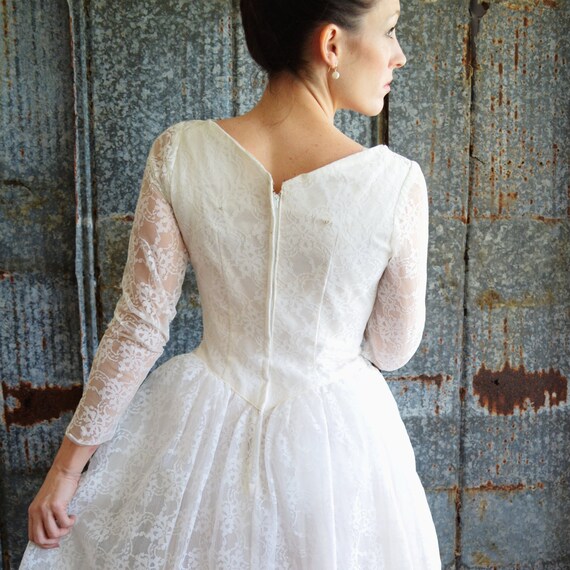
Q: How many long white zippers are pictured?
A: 1